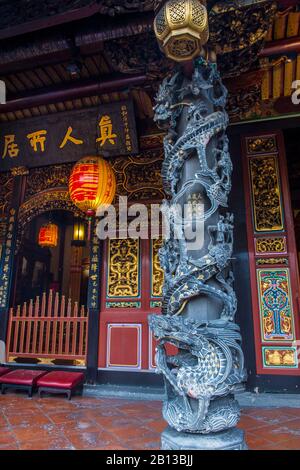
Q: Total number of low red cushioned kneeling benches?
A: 3